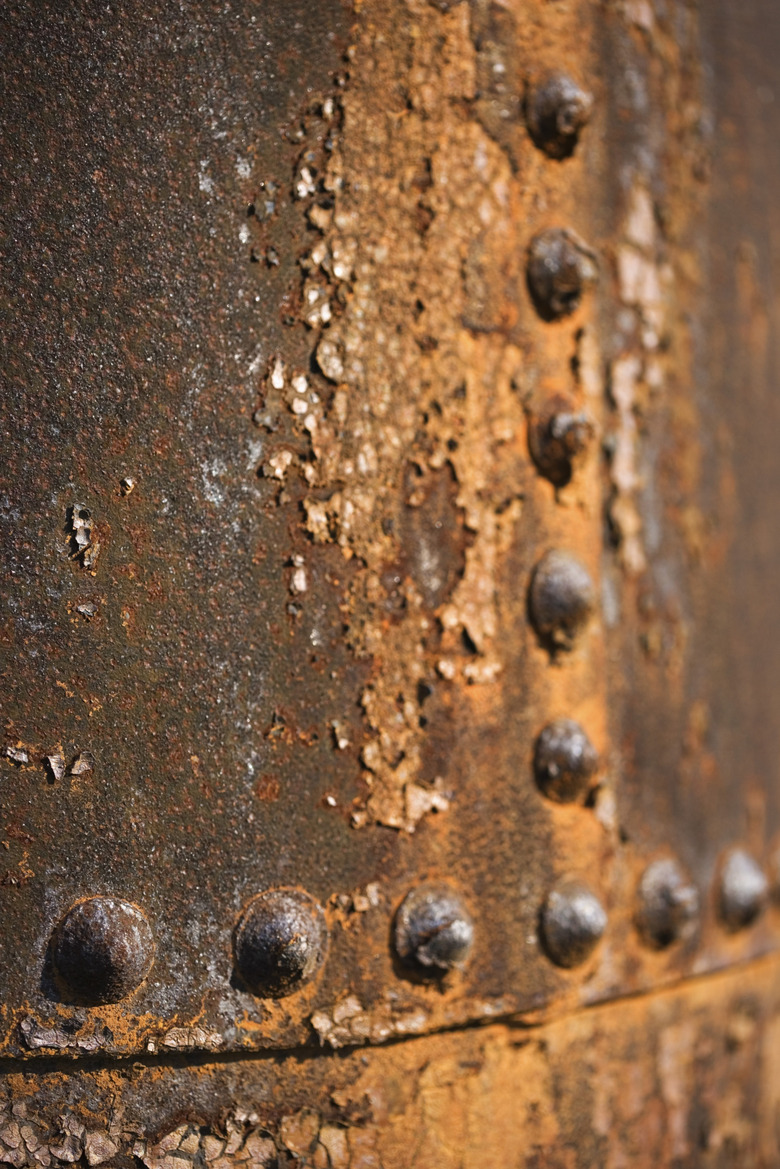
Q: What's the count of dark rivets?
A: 11